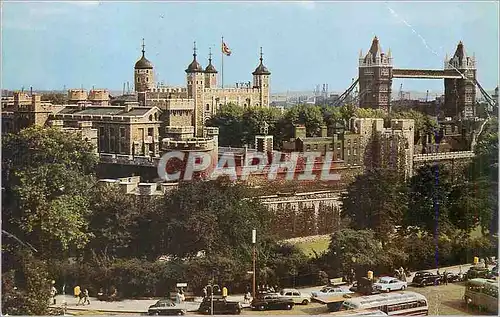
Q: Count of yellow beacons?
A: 4